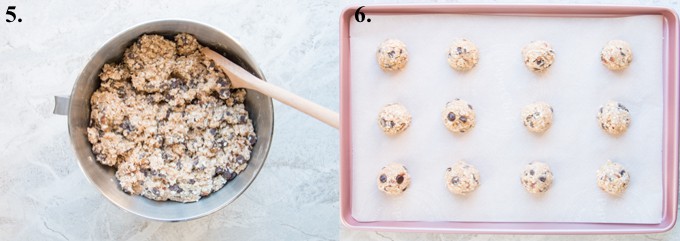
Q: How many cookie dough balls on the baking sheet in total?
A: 12